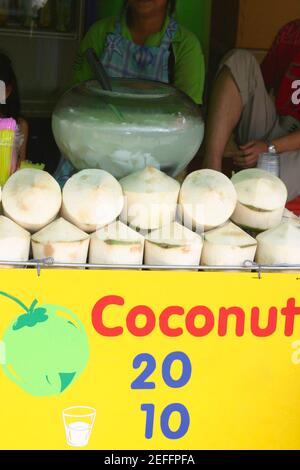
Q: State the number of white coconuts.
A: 11